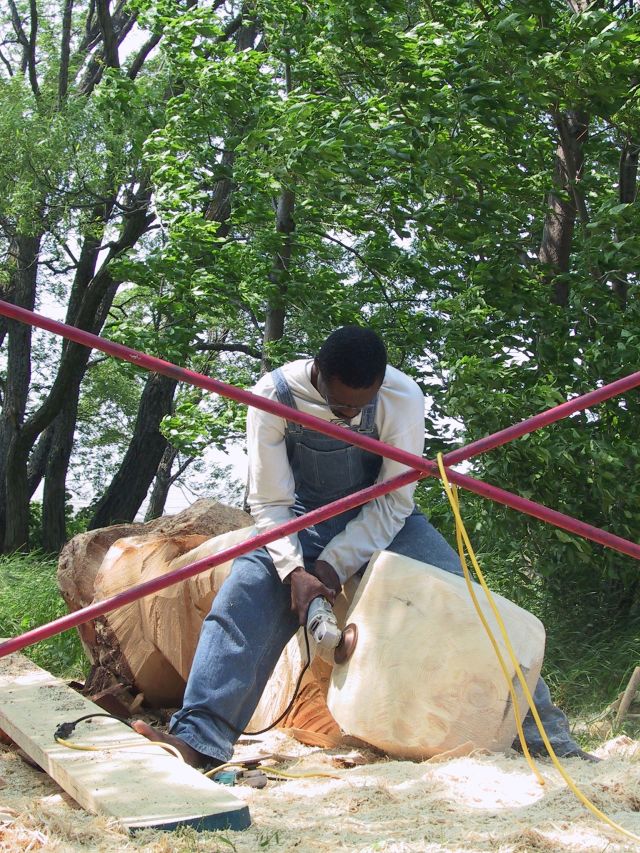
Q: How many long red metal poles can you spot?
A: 2